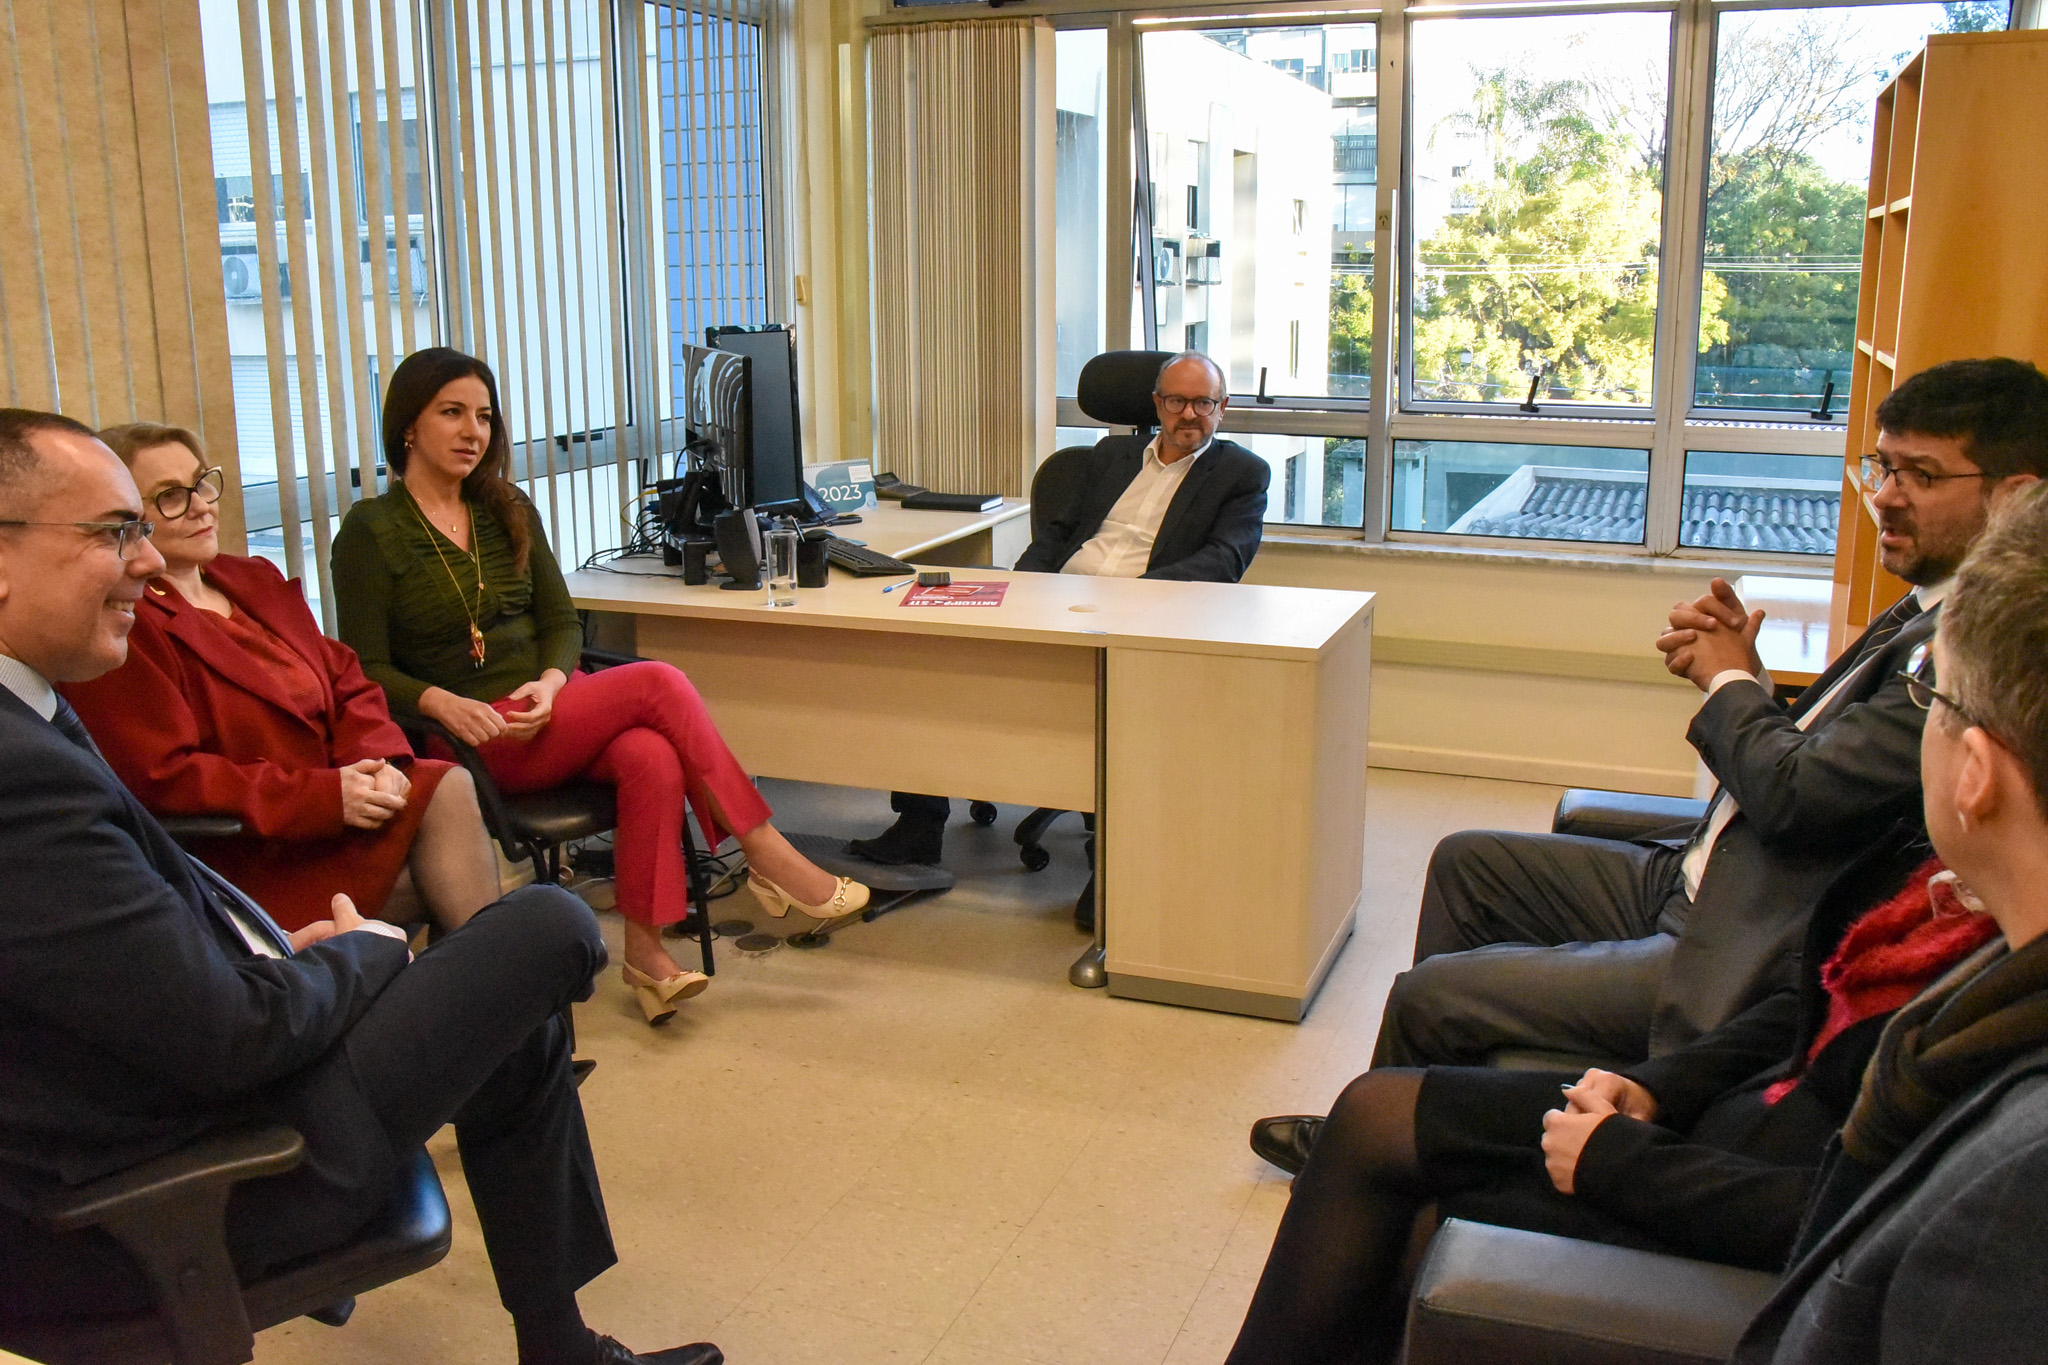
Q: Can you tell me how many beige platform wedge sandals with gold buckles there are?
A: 2